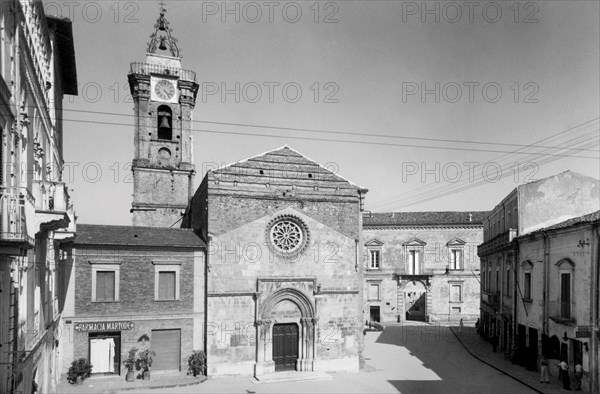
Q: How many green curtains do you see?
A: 0